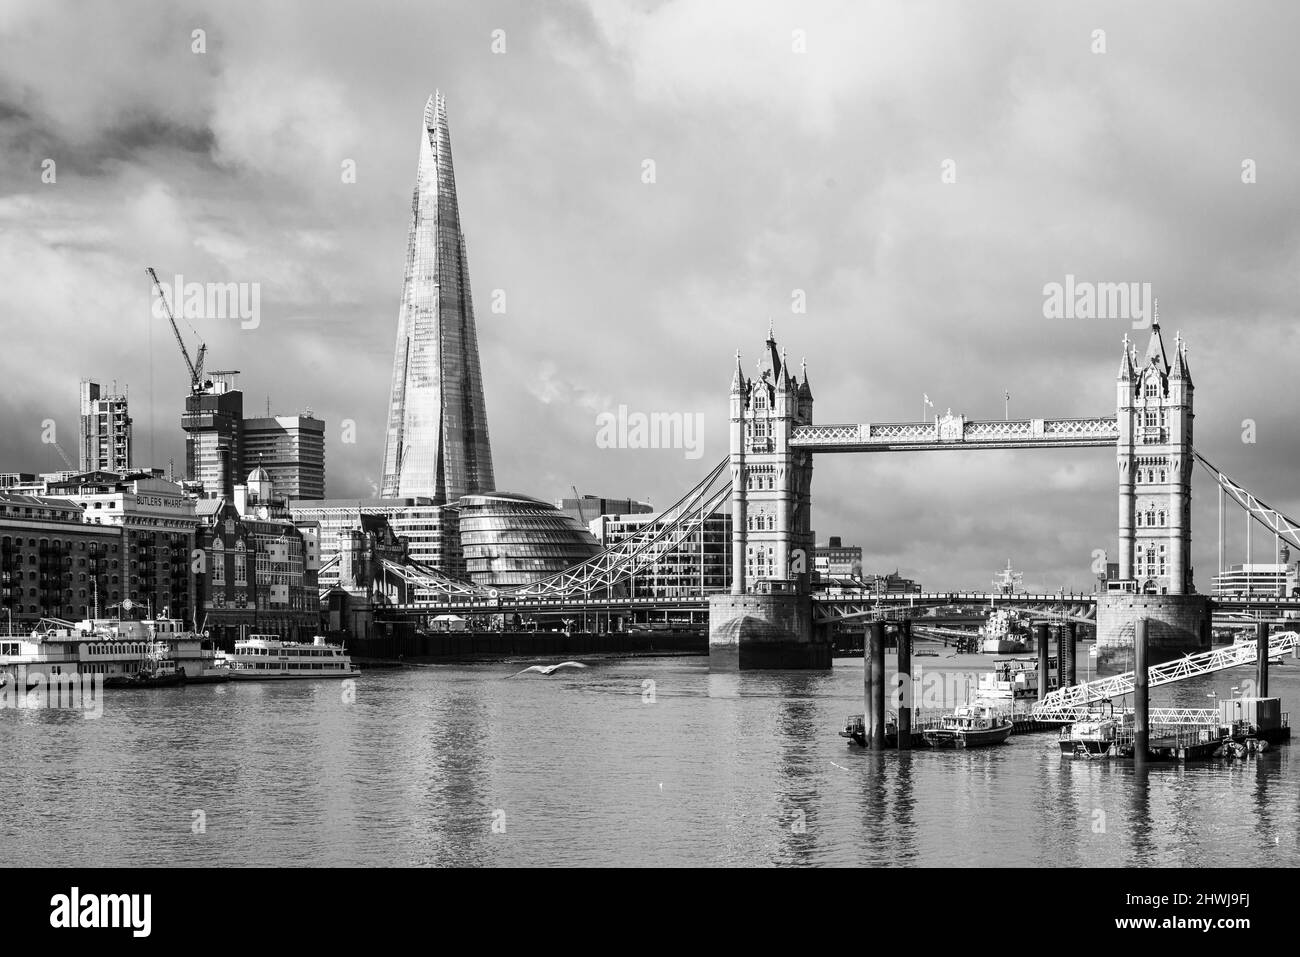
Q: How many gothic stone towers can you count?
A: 2